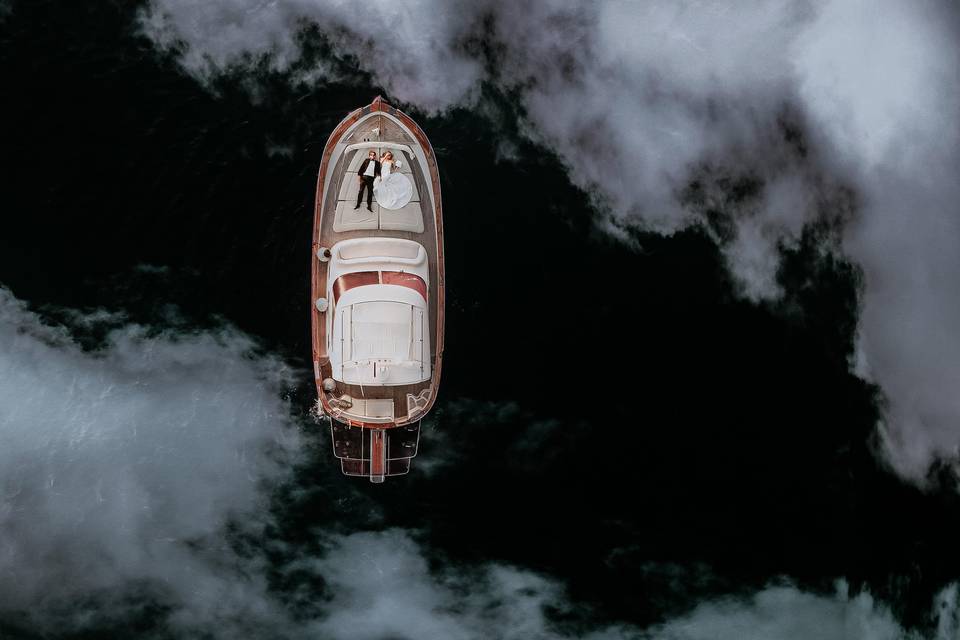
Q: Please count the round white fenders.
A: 3